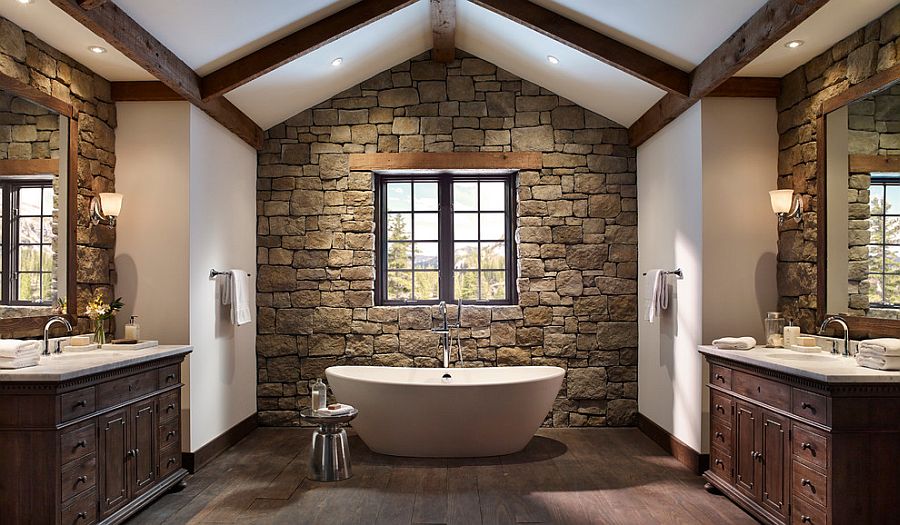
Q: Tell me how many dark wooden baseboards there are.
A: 2